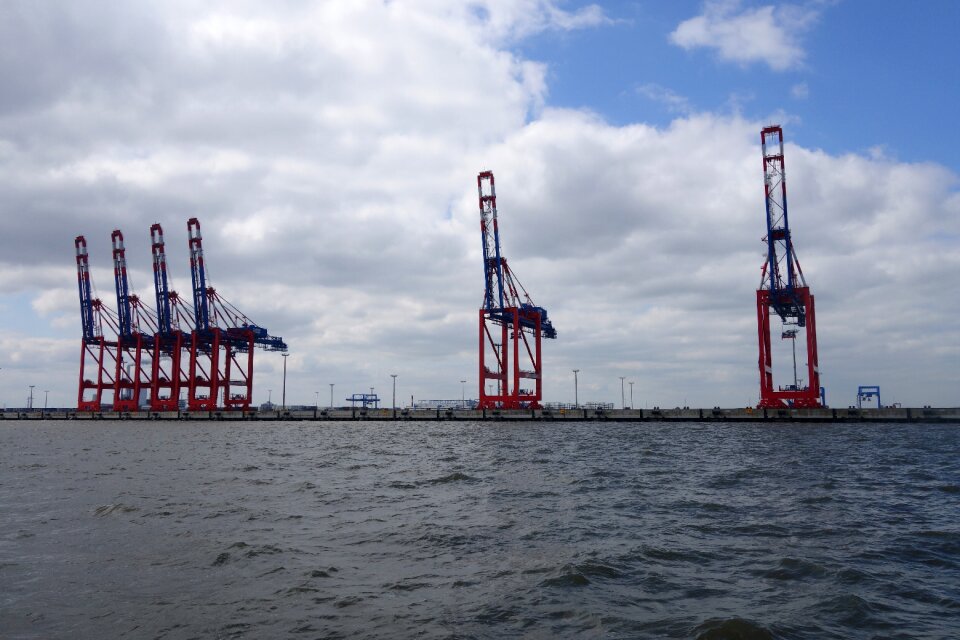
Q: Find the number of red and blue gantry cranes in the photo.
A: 6